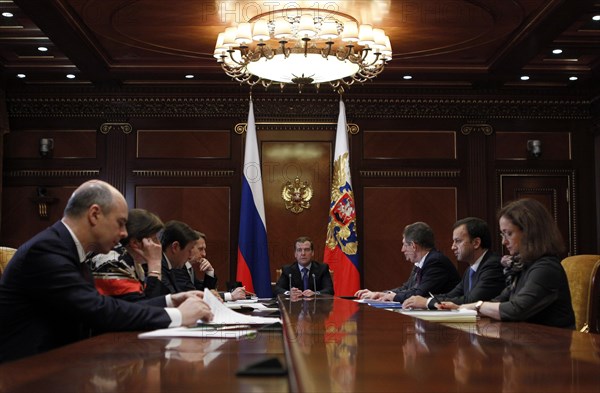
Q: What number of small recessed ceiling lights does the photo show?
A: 10